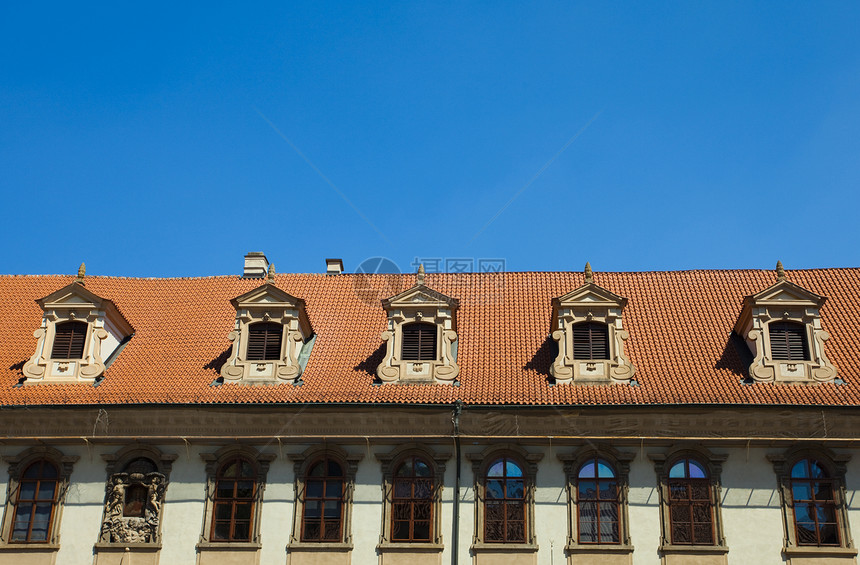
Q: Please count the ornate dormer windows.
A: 5